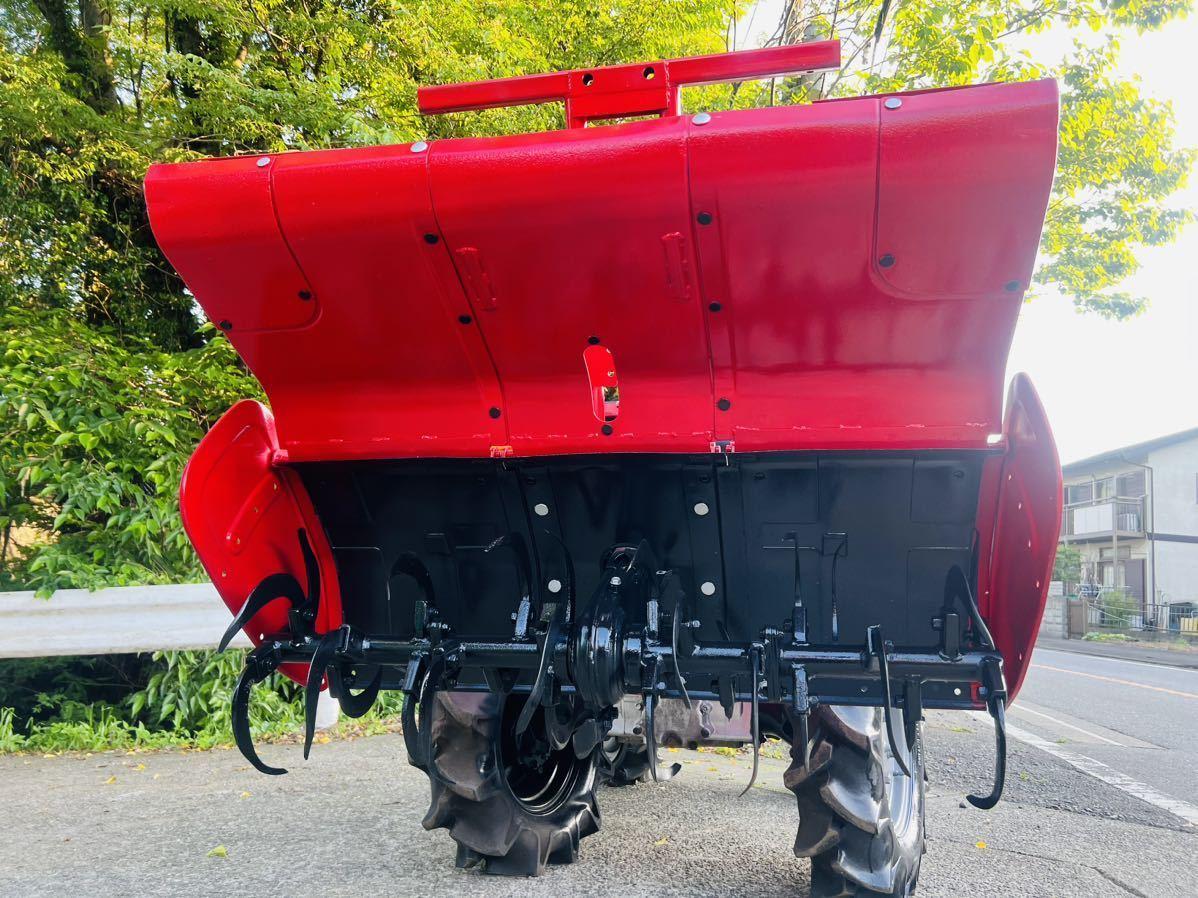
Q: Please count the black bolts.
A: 12